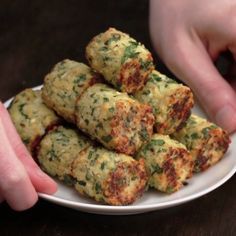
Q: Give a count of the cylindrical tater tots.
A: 9